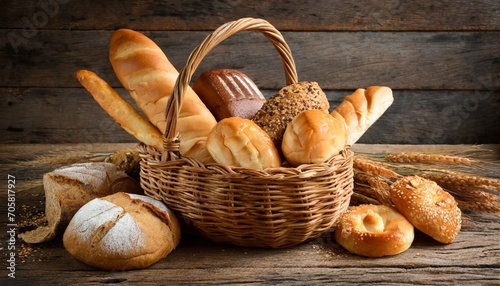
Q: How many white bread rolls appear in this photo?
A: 2